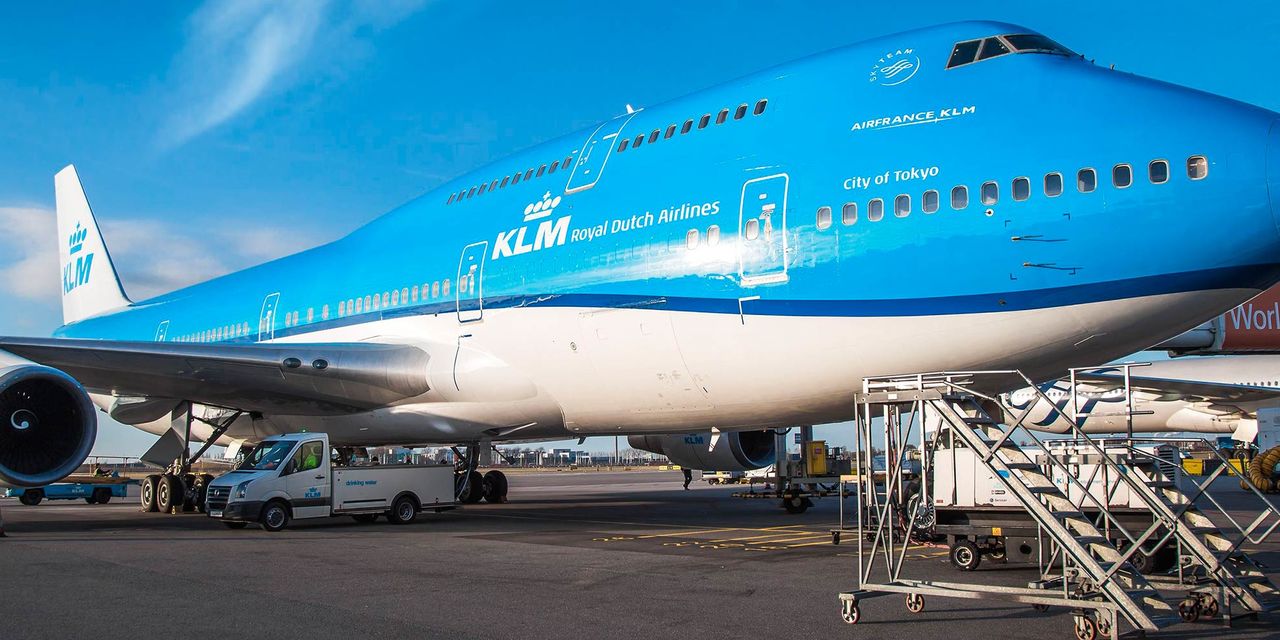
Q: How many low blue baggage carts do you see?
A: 1